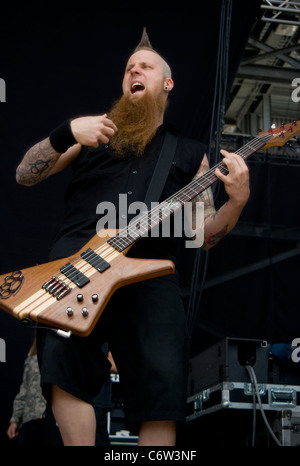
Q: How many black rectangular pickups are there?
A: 2